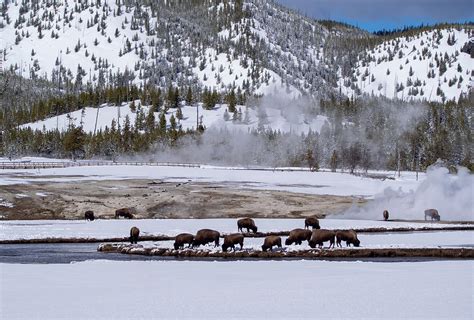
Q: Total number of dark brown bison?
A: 14